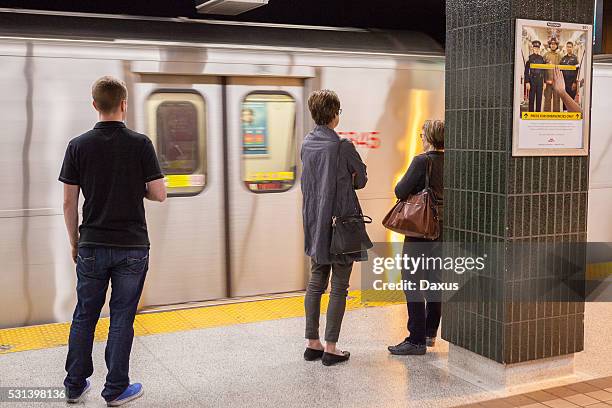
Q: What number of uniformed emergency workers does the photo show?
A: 3